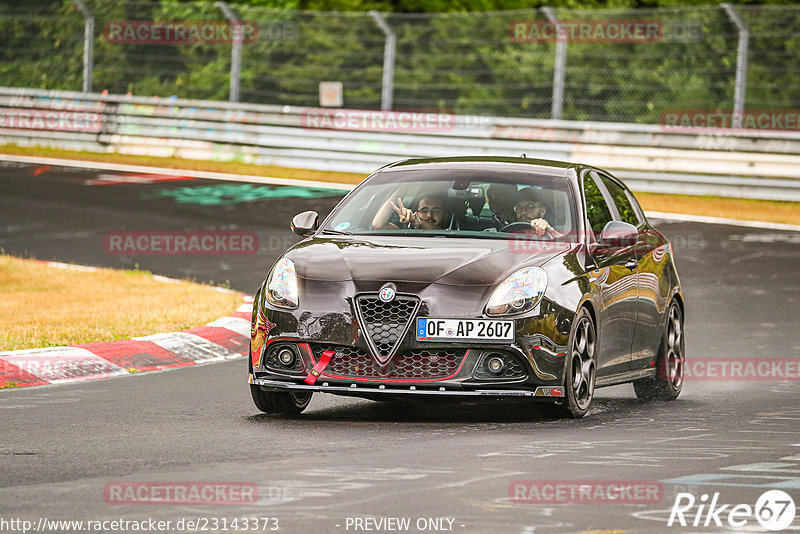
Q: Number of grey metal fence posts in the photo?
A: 5